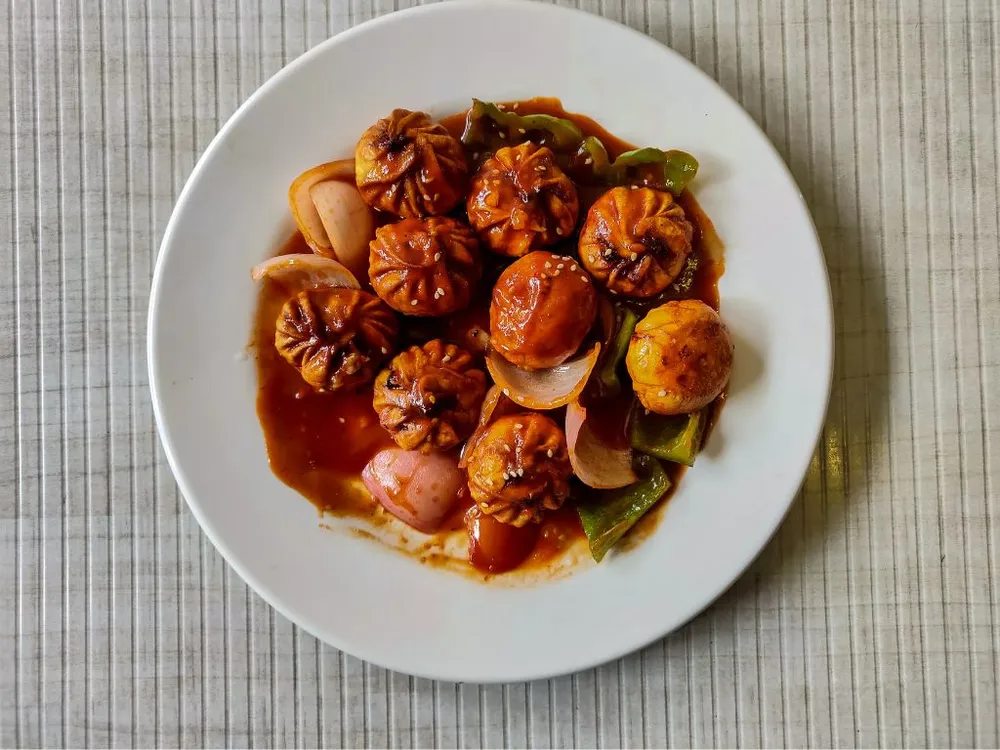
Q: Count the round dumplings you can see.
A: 9